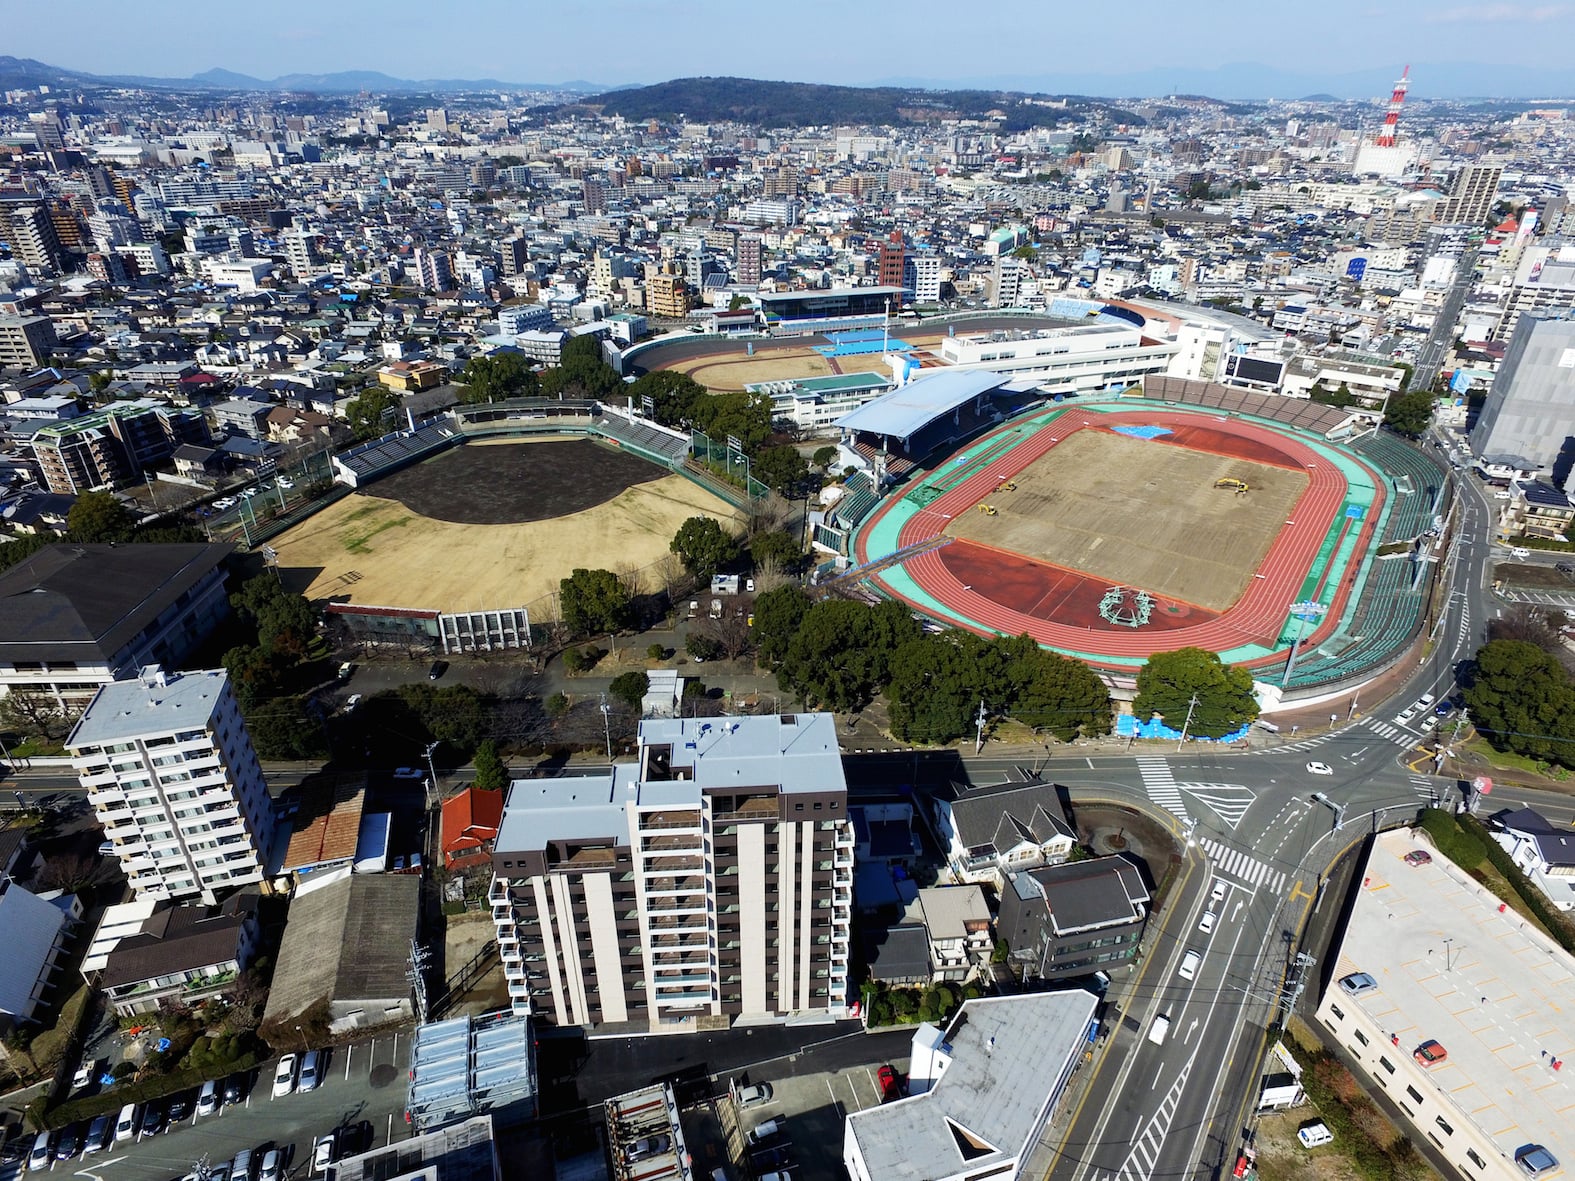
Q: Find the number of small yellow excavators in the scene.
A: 3